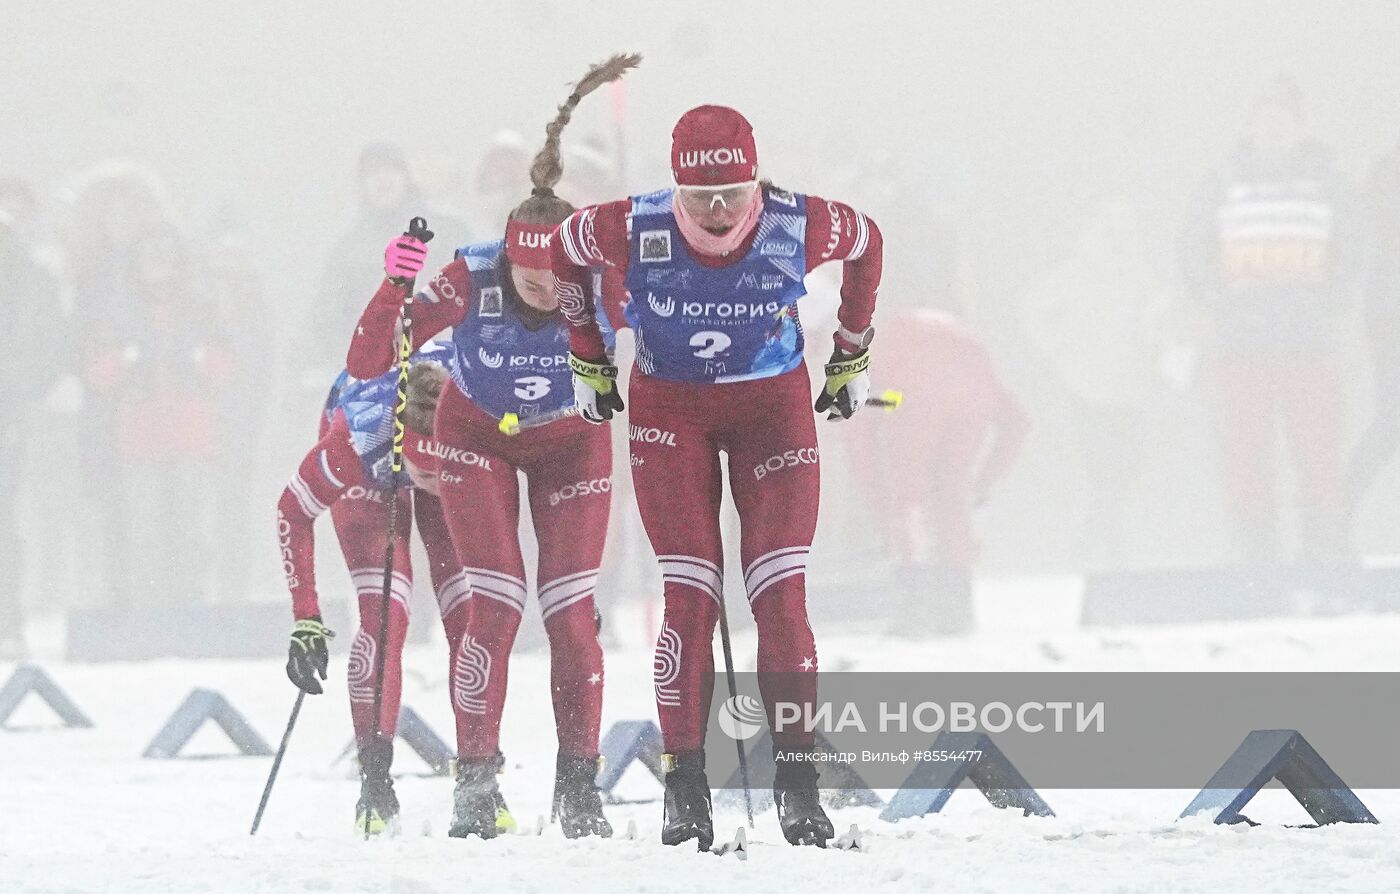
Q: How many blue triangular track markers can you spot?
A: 7